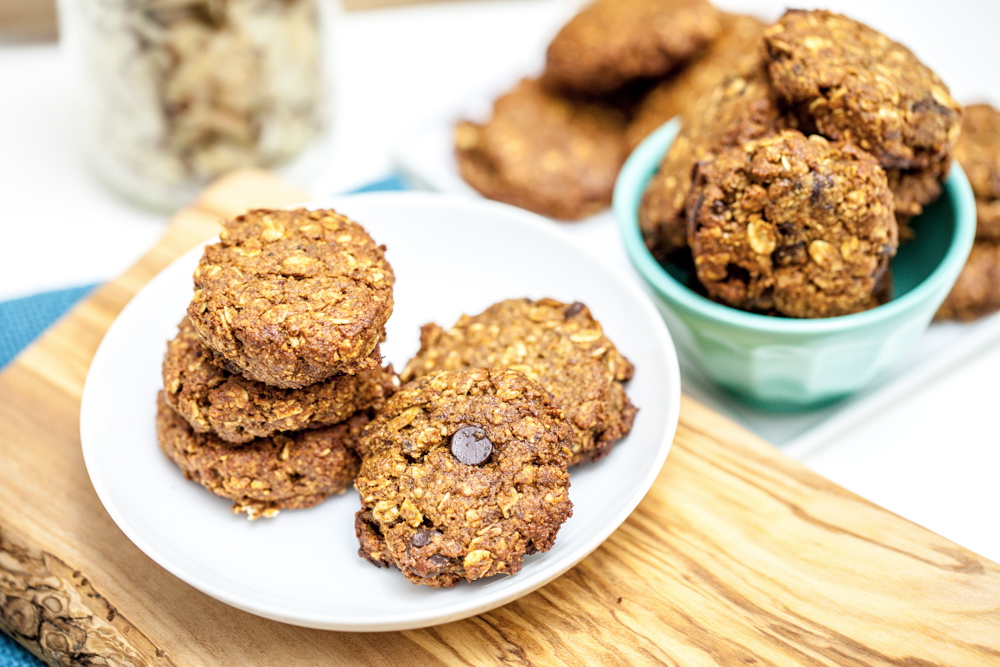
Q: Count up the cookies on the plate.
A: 5